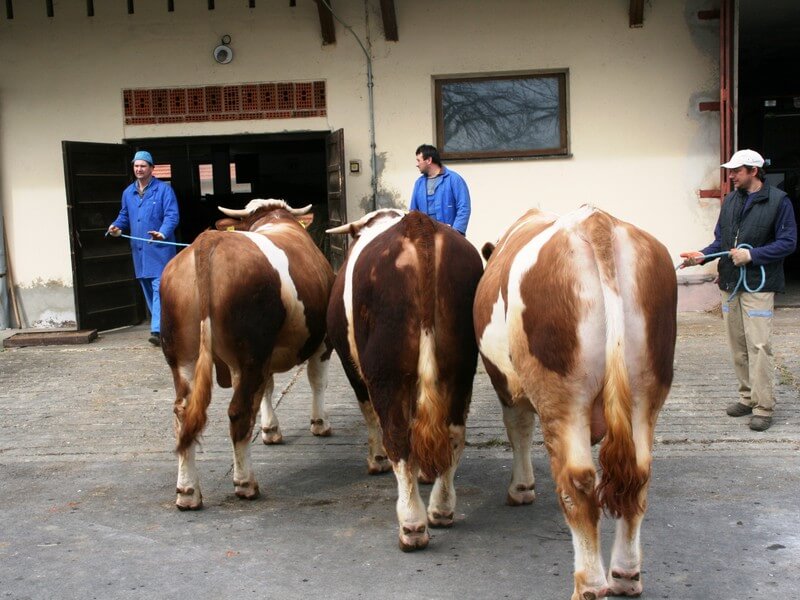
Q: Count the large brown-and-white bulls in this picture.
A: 3